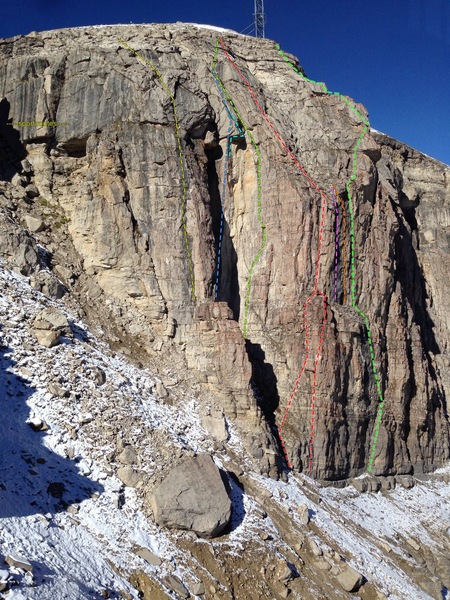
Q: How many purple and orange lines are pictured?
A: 2